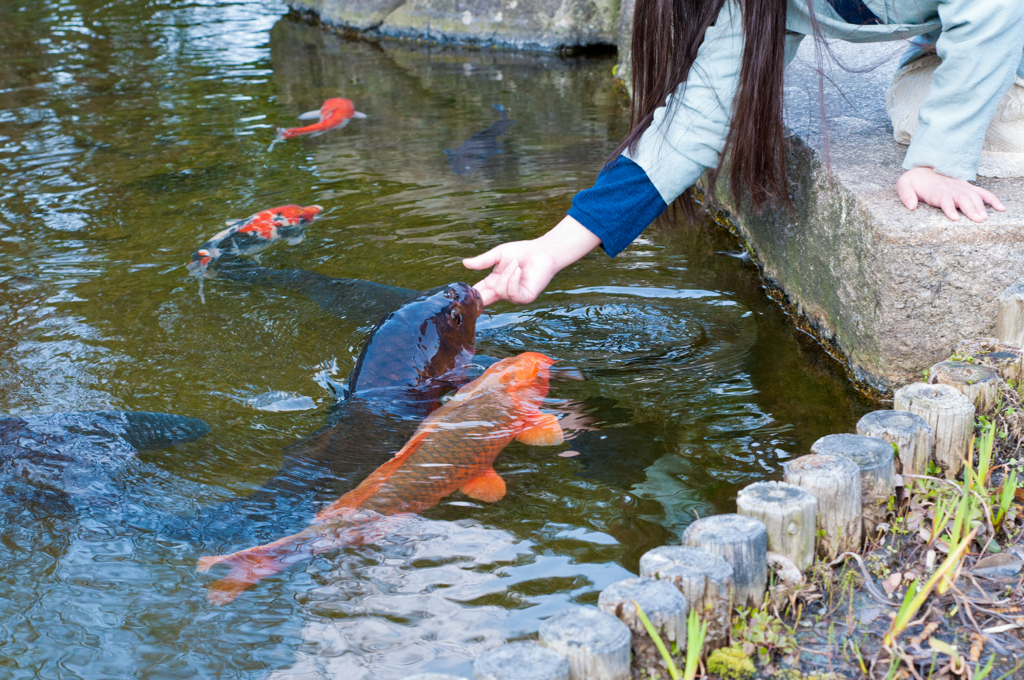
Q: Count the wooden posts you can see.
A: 14